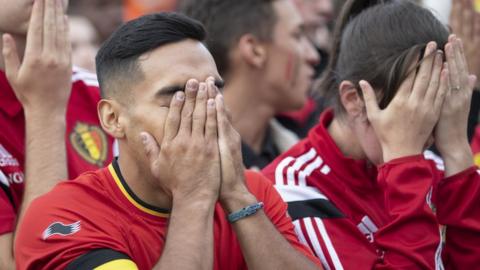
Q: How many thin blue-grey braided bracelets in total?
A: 1